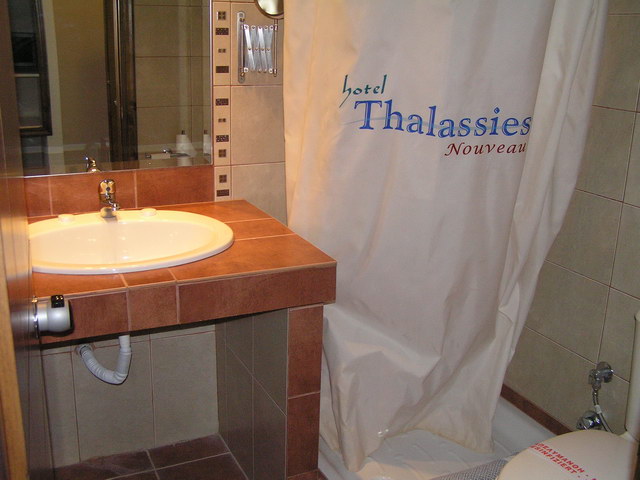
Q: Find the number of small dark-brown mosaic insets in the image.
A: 10